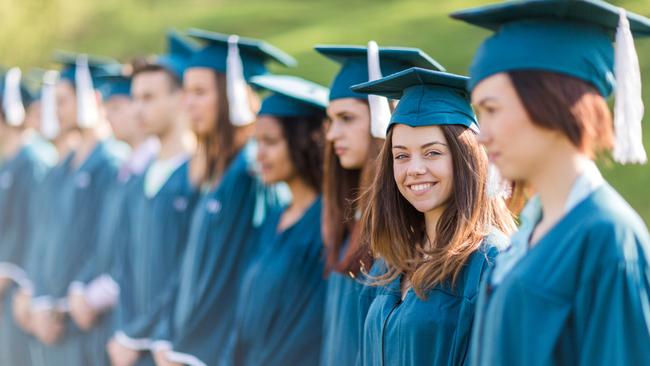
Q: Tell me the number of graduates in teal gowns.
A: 10